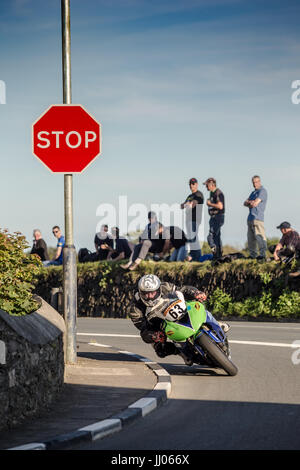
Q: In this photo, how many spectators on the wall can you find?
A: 10